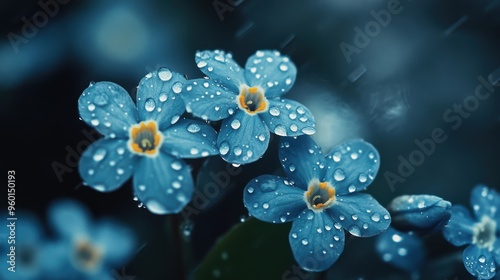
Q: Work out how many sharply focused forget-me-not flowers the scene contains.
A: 3